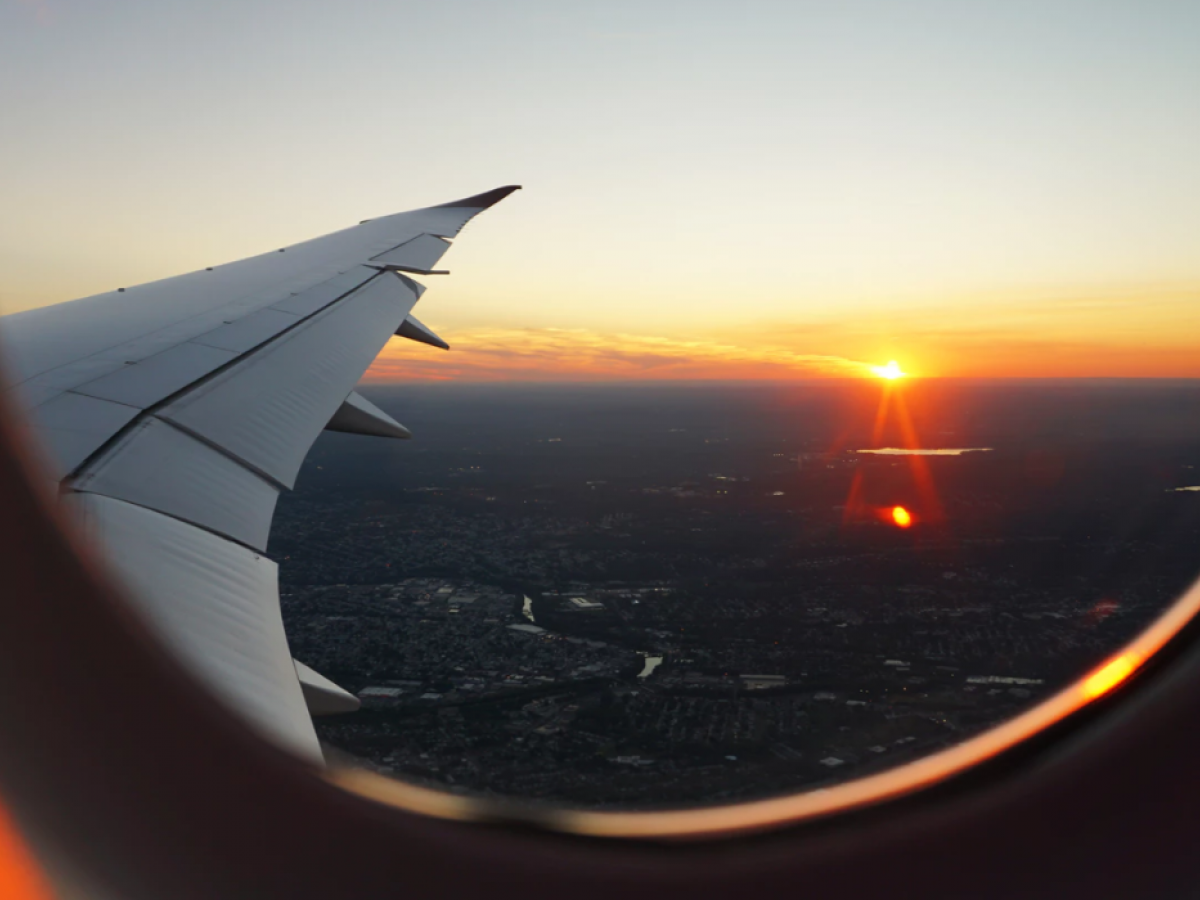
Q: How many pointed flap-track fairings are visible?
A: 3